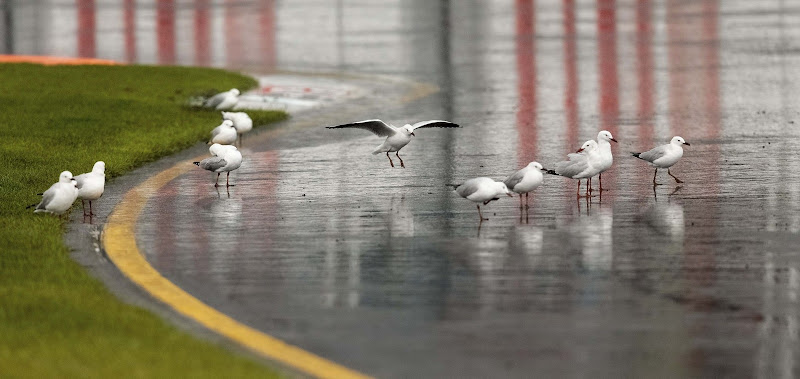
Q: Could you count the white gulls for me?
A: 12